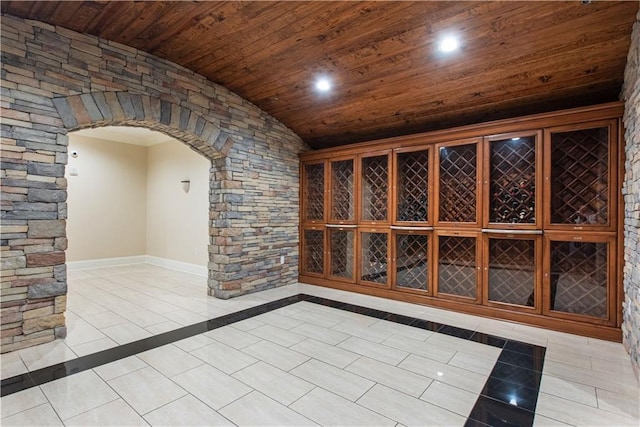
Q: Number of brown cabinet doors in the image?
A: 14